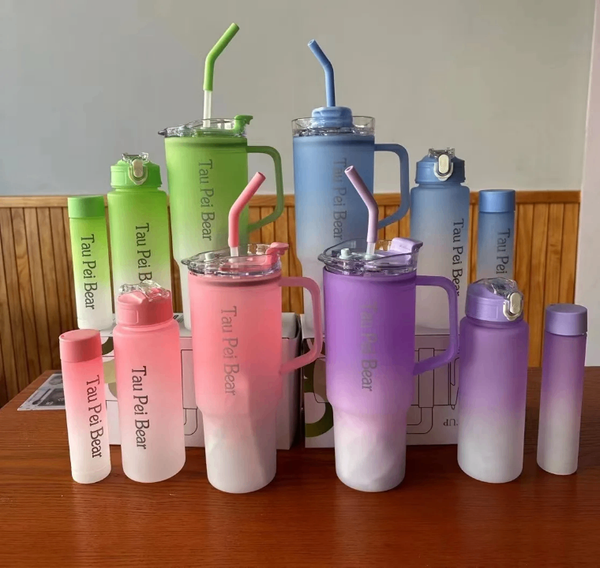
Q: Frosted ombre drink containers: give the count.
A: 12